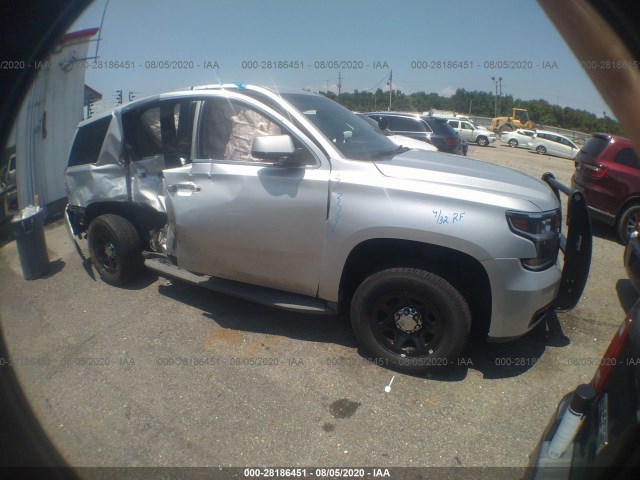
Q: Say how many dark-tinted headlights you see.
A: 1